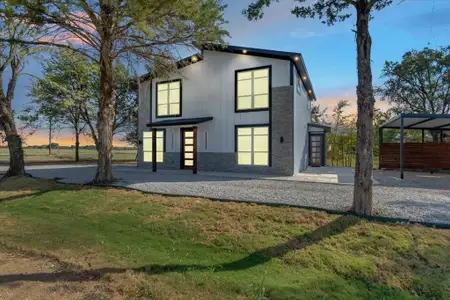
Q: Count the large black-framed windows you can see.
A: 4